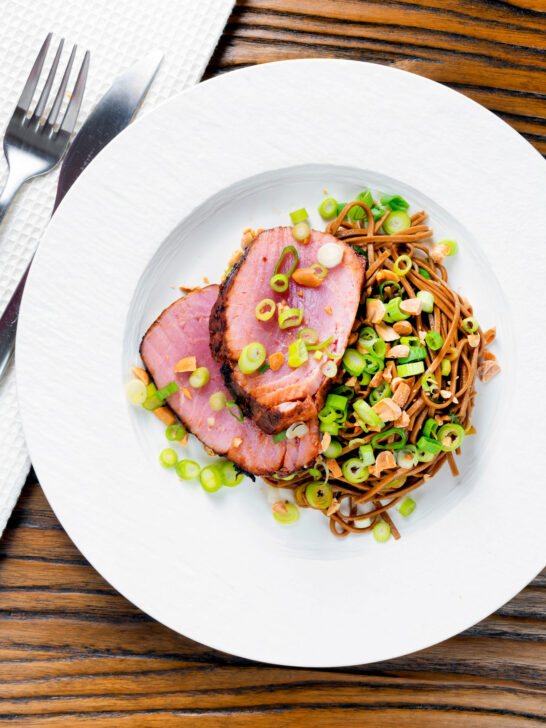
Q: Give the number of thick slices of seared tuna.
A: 2